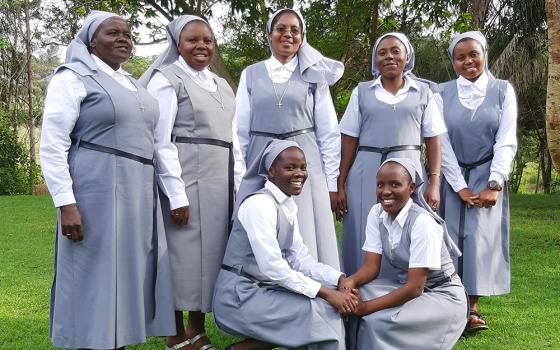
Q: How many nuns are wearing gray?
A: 7